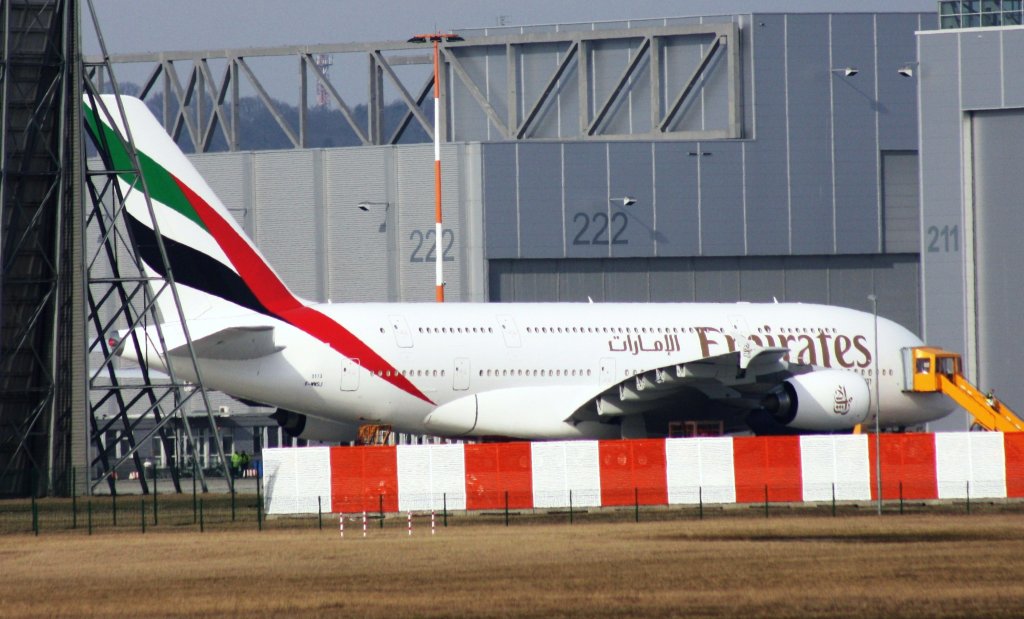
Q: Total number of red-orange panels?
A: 6